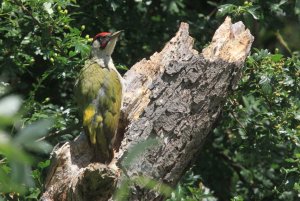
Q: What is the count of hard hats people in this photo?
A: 0